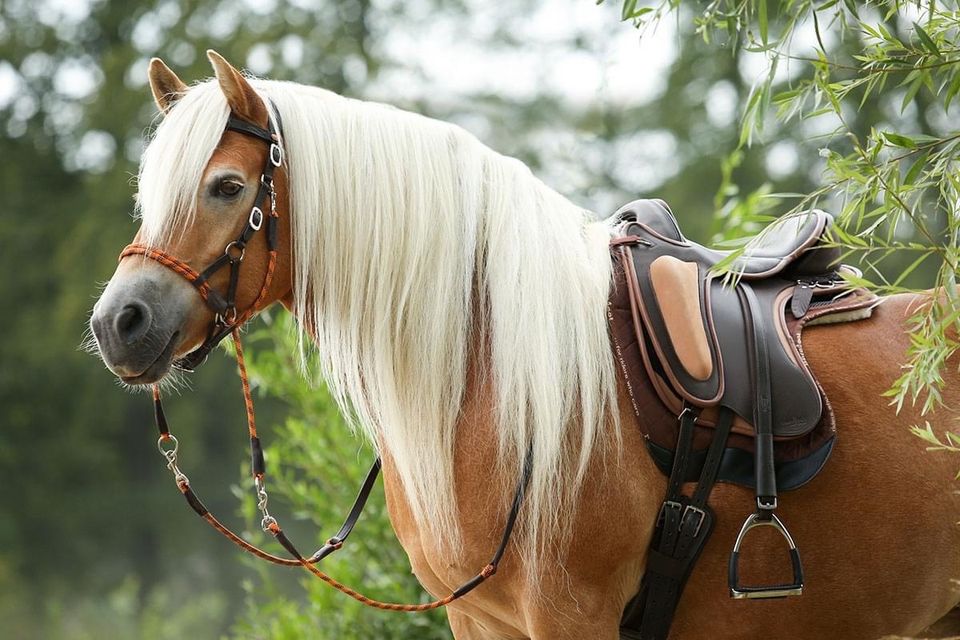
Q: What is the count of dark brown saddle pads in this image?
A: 1